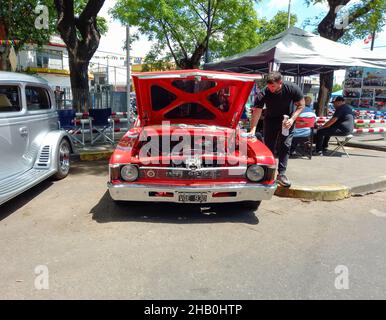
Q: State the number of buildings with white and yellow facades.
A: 1